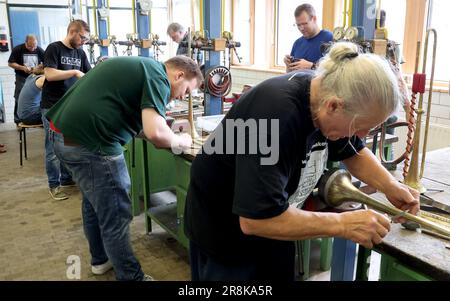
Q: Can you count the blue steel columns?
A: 4